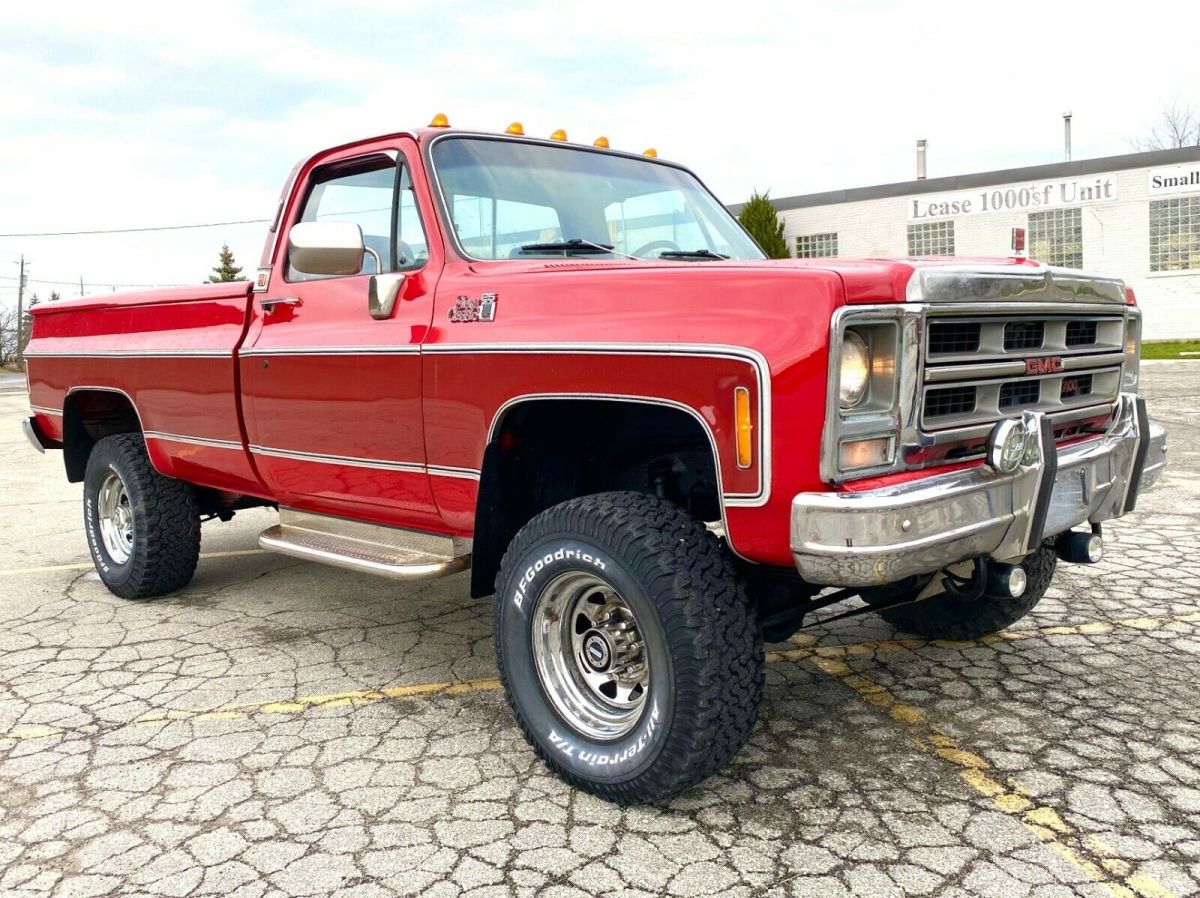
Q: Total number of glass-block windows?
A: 4